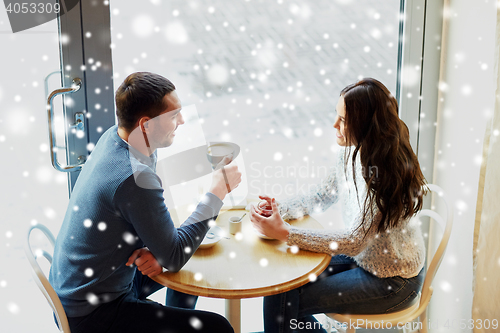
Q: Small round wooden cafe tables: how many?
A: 1